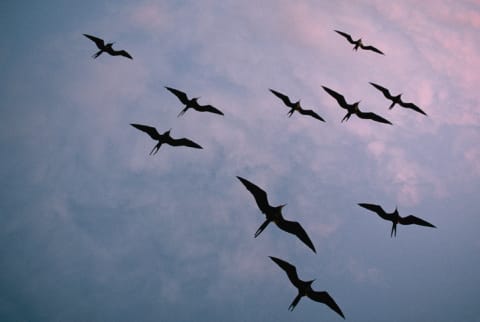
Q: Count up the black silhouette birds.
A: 10